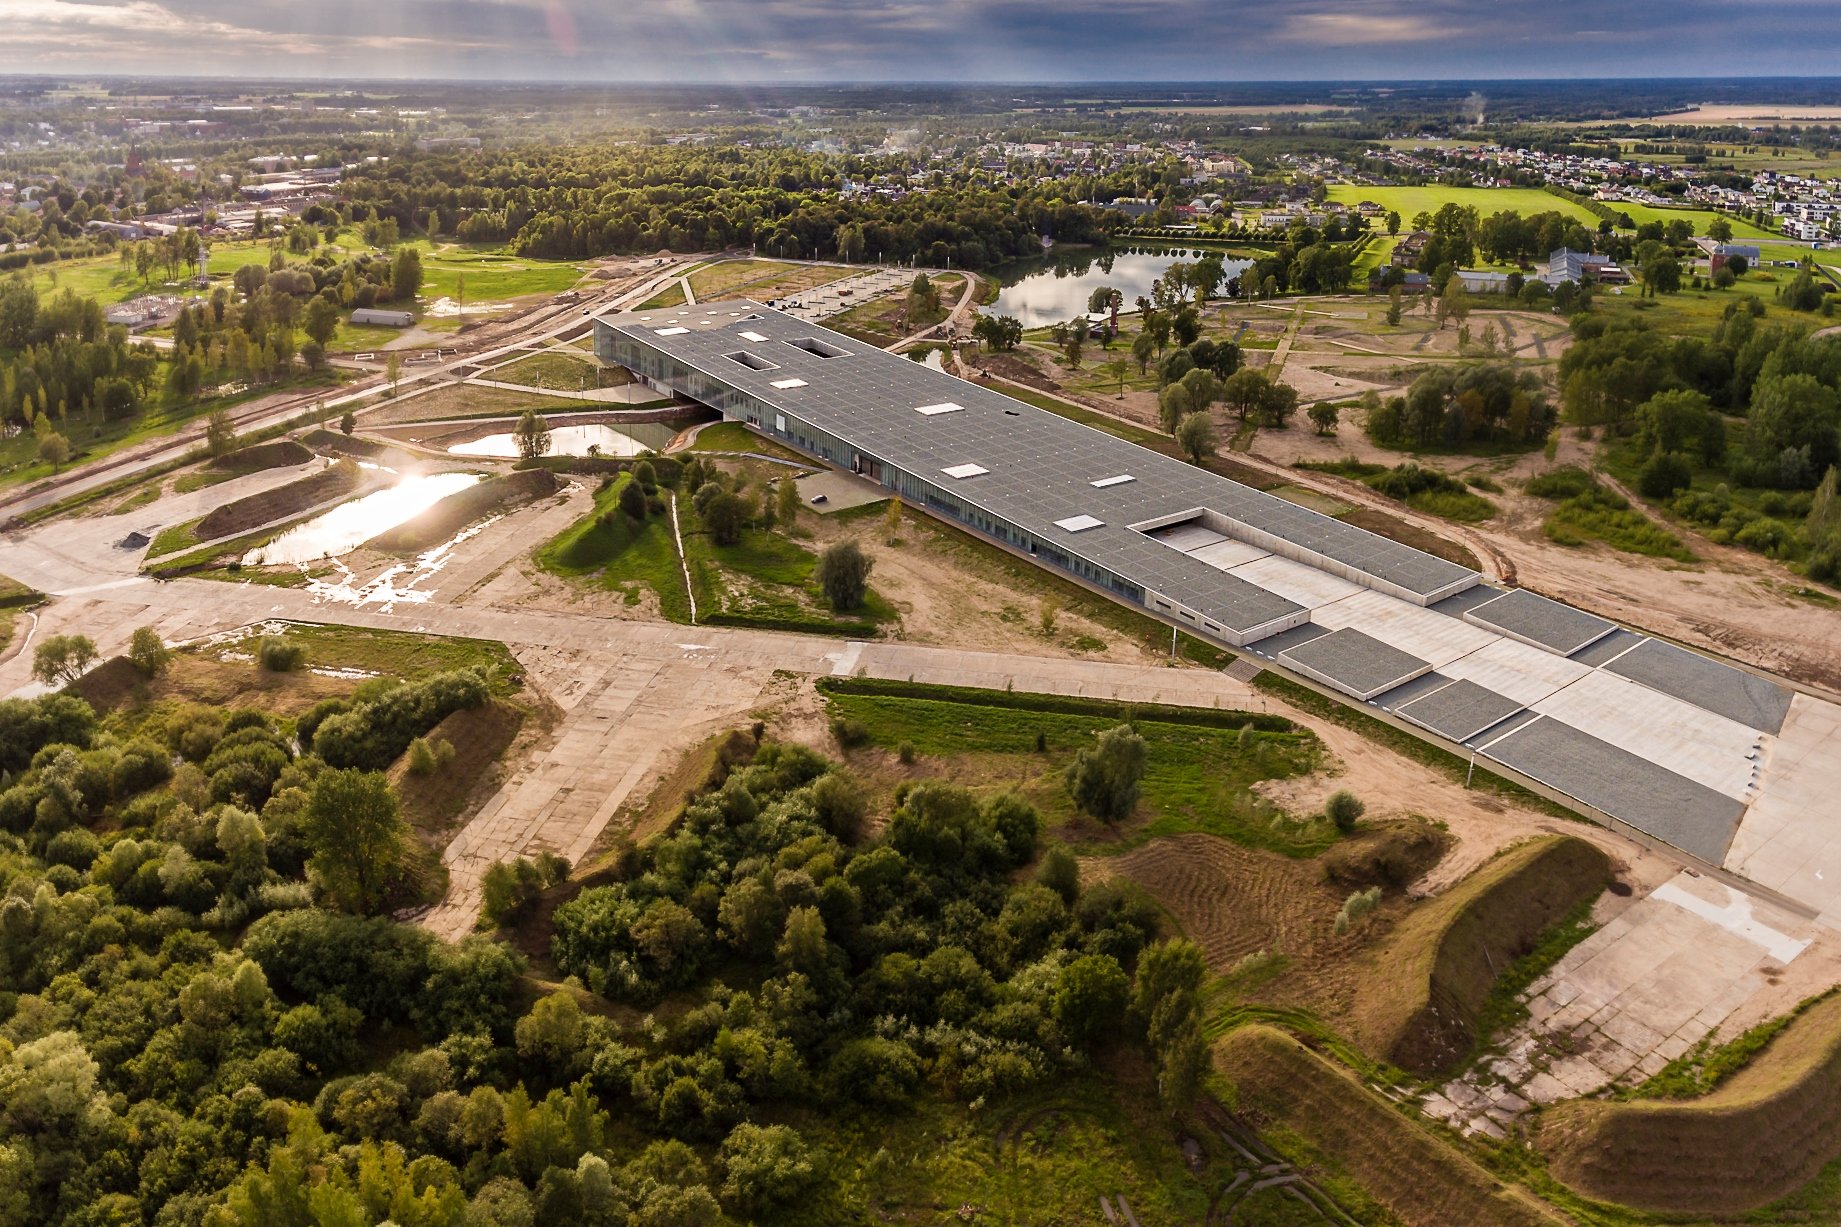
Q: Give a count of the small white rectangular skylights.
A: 7